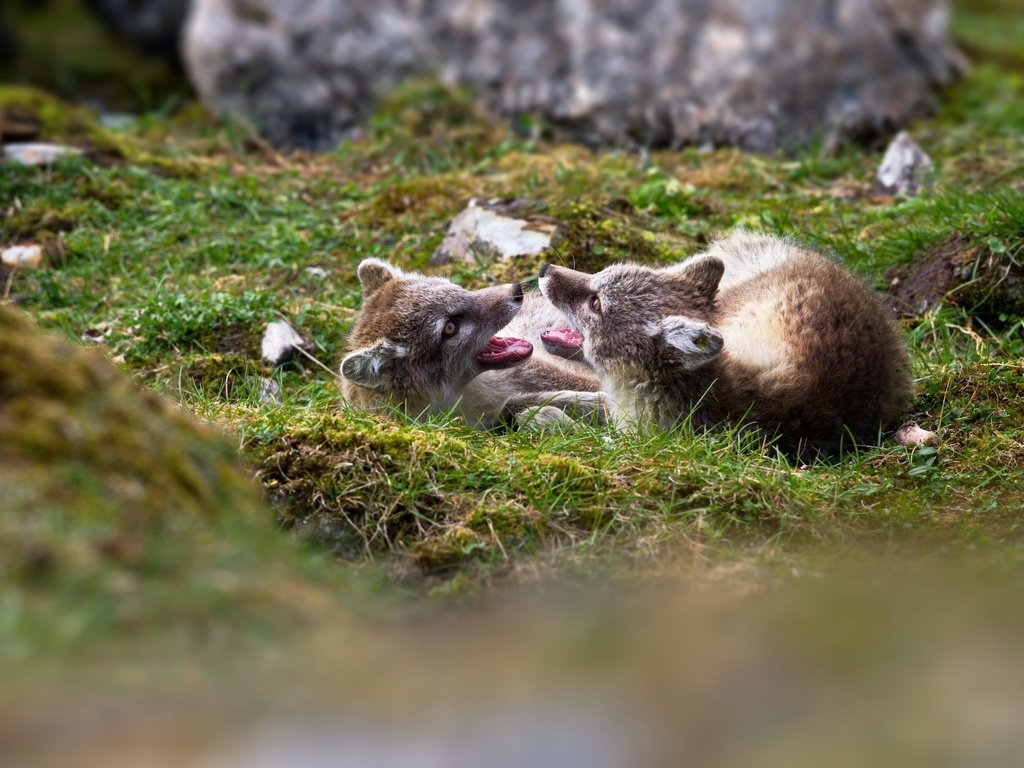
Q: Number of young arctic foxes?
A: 2